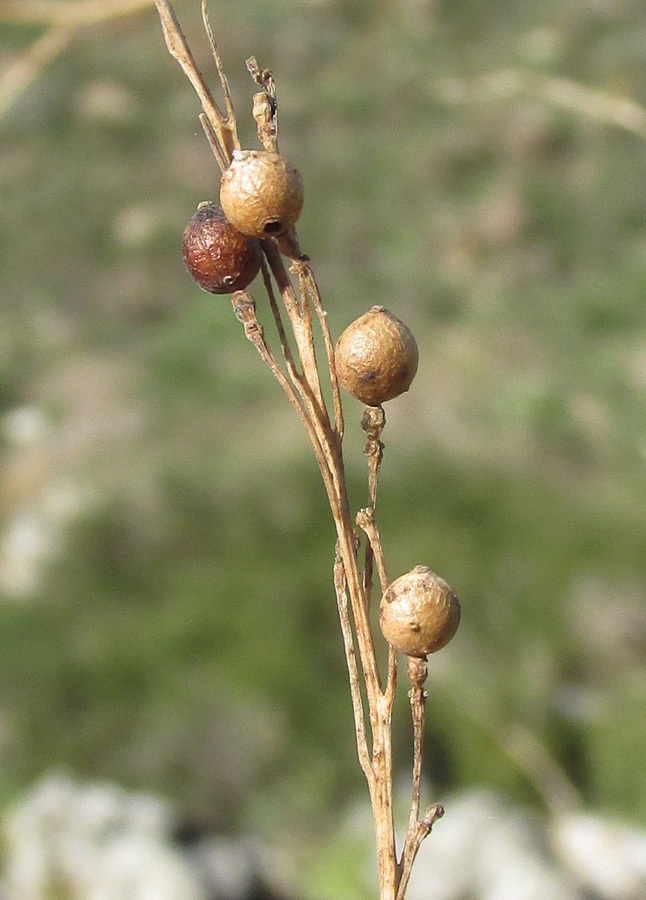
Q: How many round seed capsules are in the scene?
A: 4